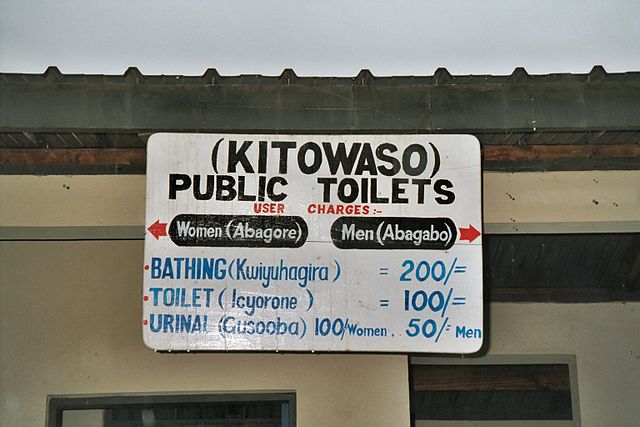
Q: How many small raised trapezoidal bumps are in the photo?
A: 8